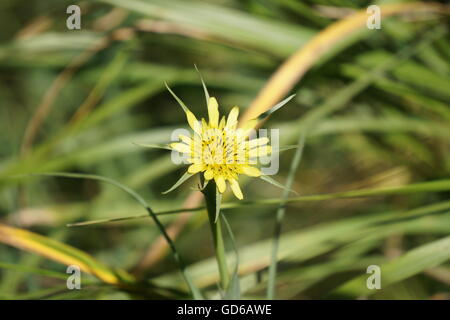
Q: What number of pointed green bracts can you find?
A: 8